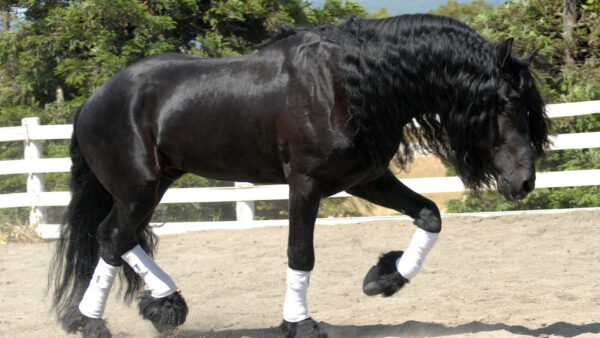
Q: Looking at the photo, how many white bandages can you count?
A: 4